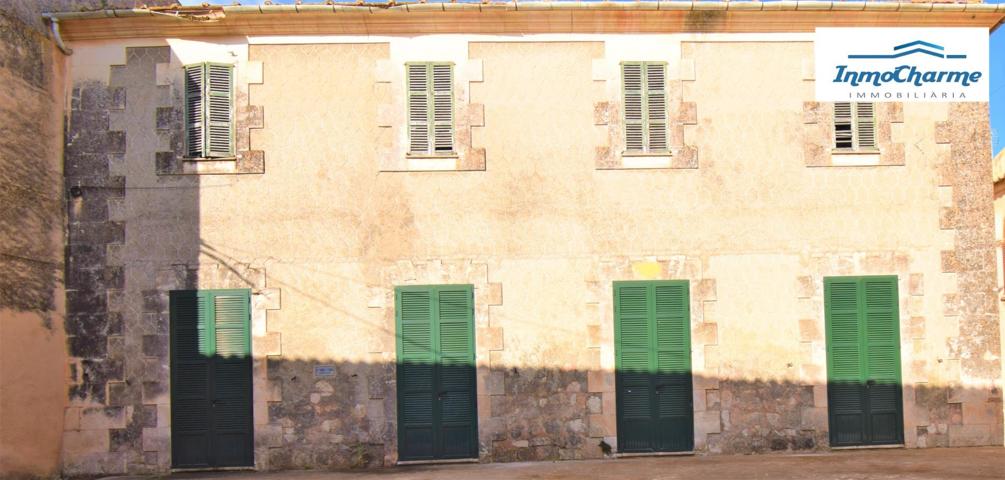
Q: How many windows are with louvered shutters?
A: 4